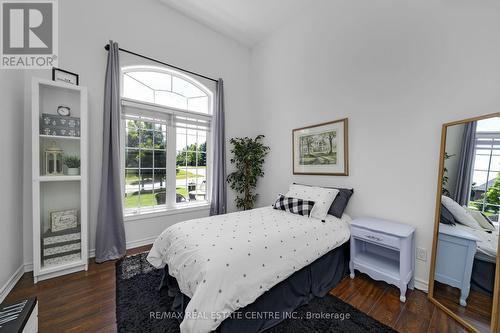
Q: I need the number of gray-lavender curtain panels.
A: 2